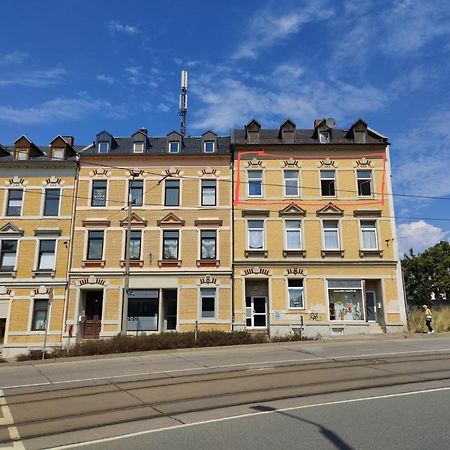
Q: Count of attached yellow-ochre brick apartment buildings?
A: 3